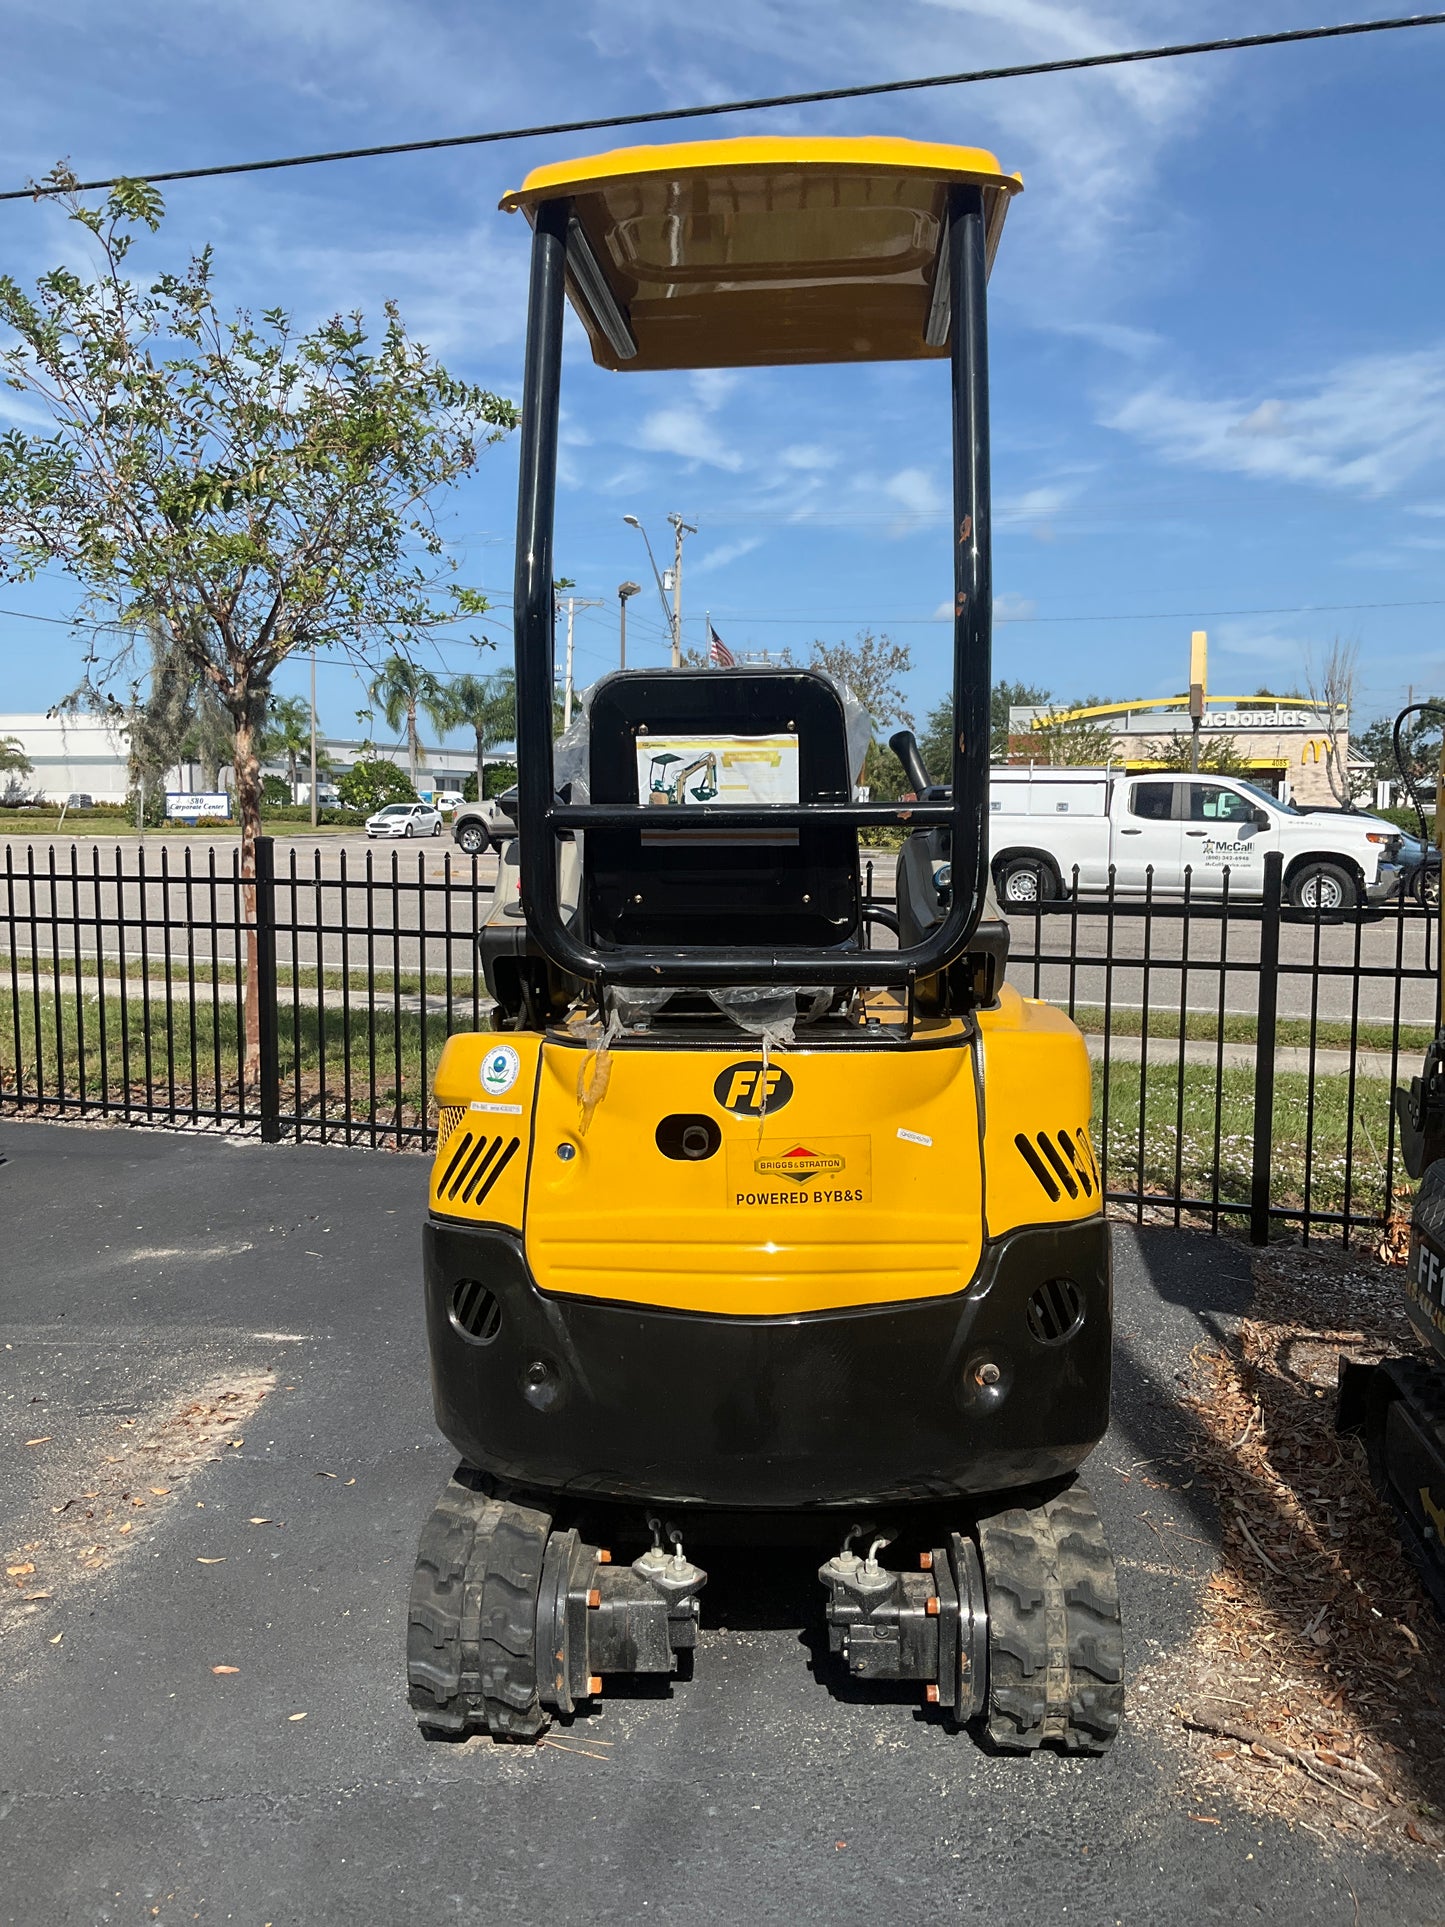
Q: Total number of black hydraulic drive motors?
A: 2